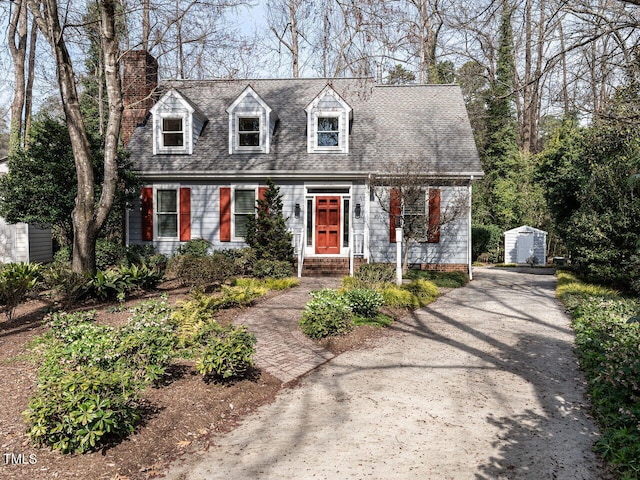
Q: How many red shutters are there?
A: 6